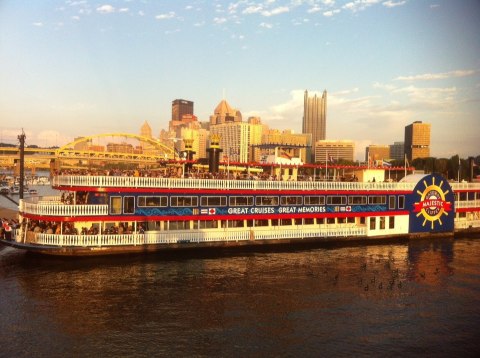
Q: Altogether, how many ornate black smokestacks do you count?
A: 2